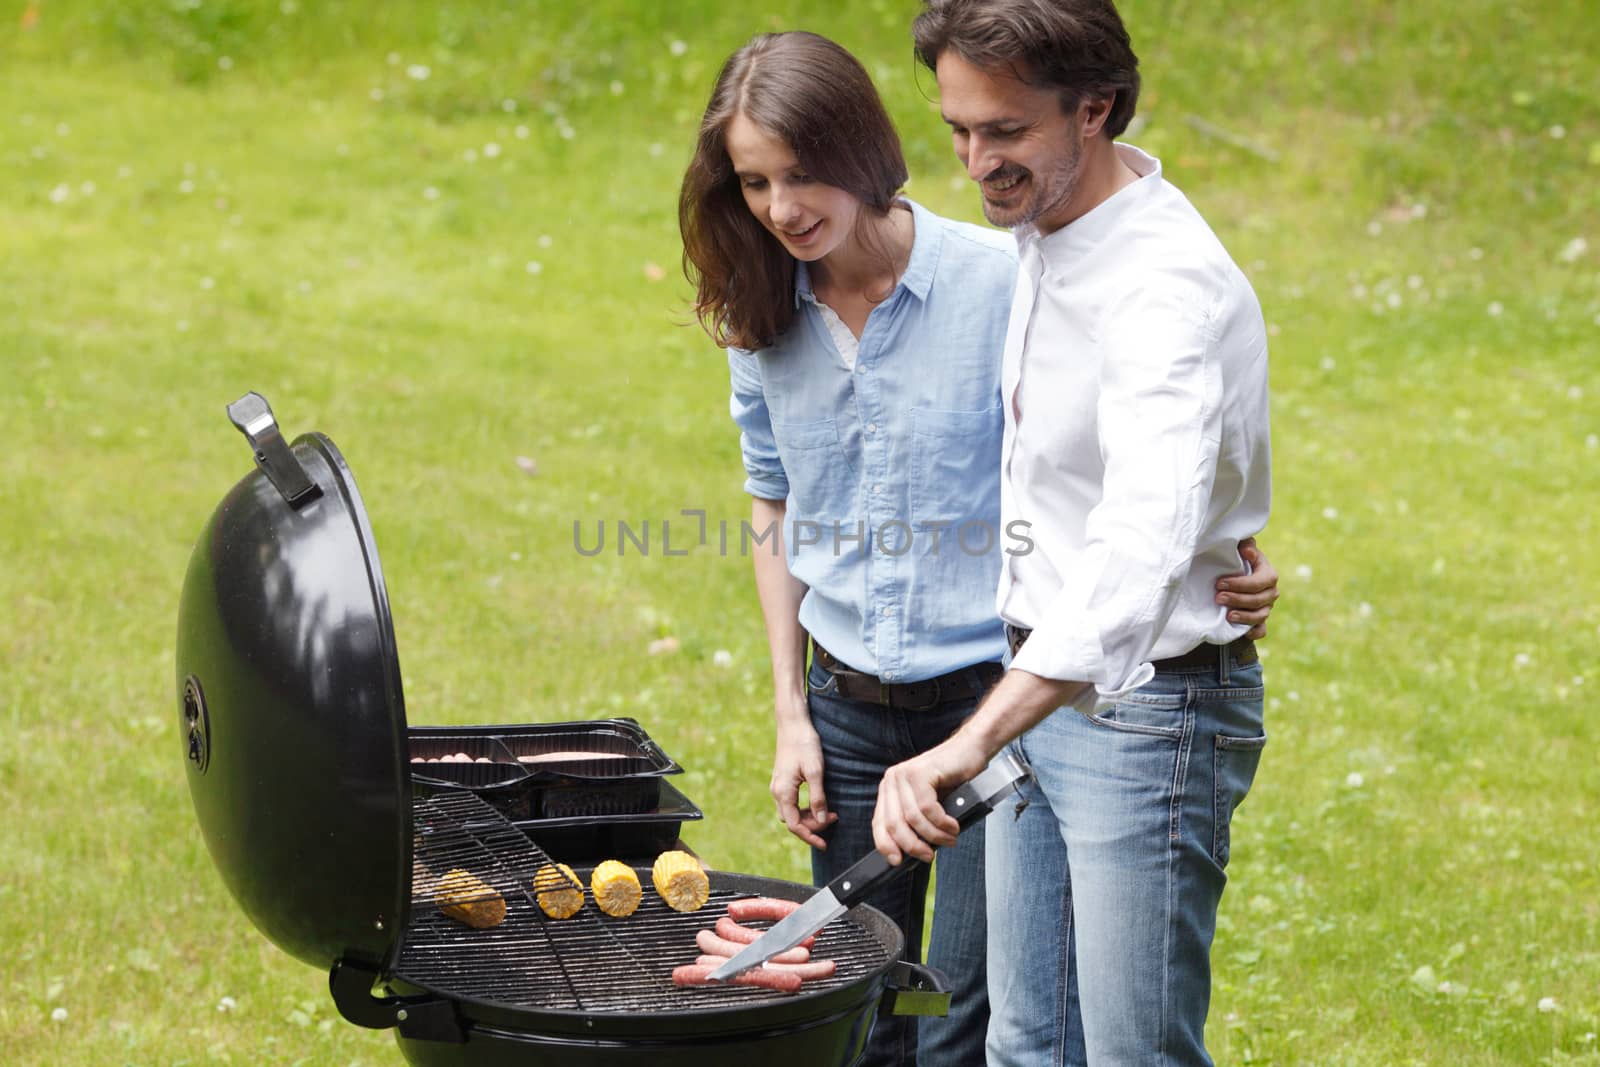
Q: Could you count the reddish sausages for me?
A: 3